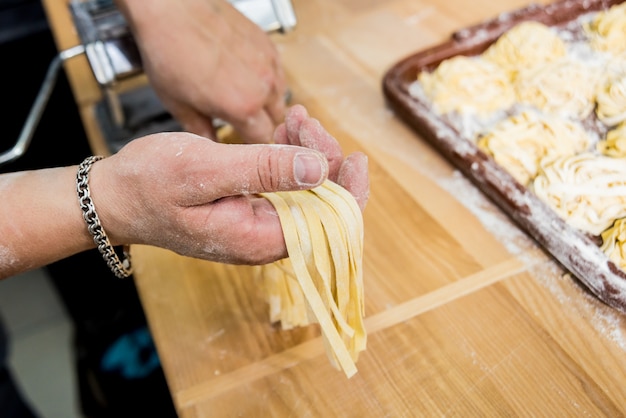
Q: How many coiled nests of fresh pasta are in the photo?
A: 9